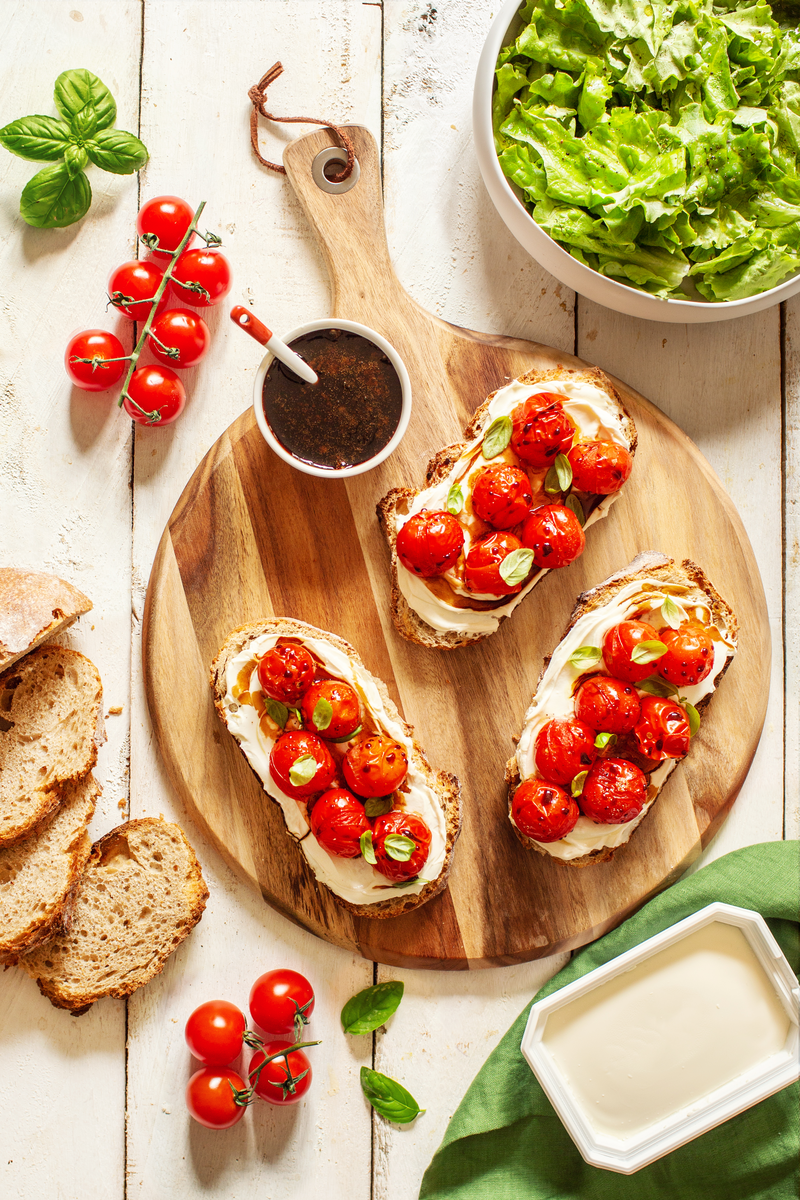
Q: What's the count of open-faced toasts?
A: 3